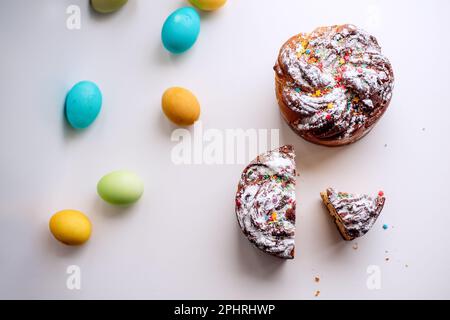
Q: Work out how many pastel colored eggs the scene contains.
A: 7